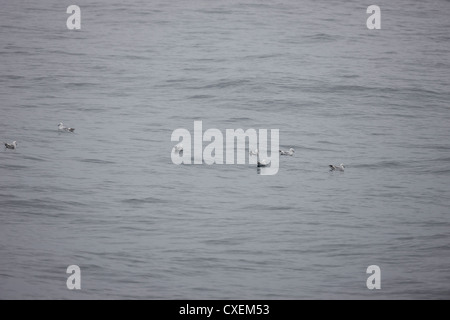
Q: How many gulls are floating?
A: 7